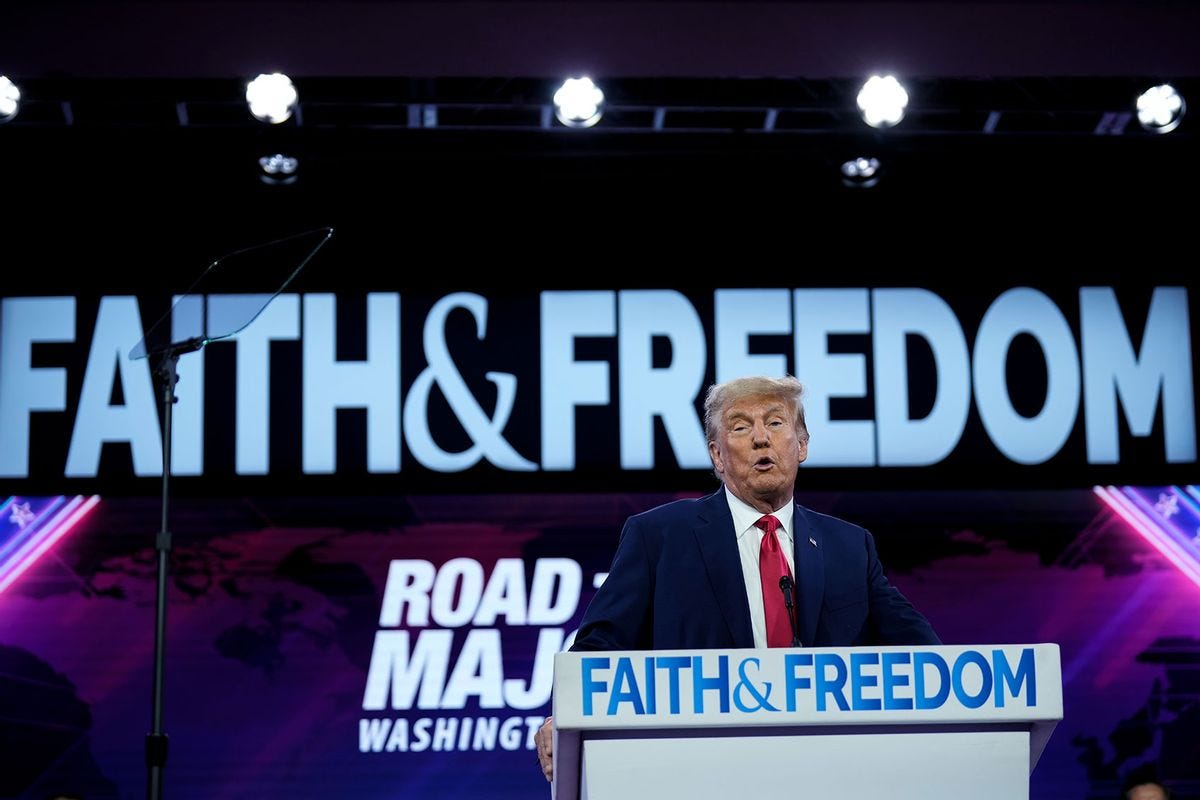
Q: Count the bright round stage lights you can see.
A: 5